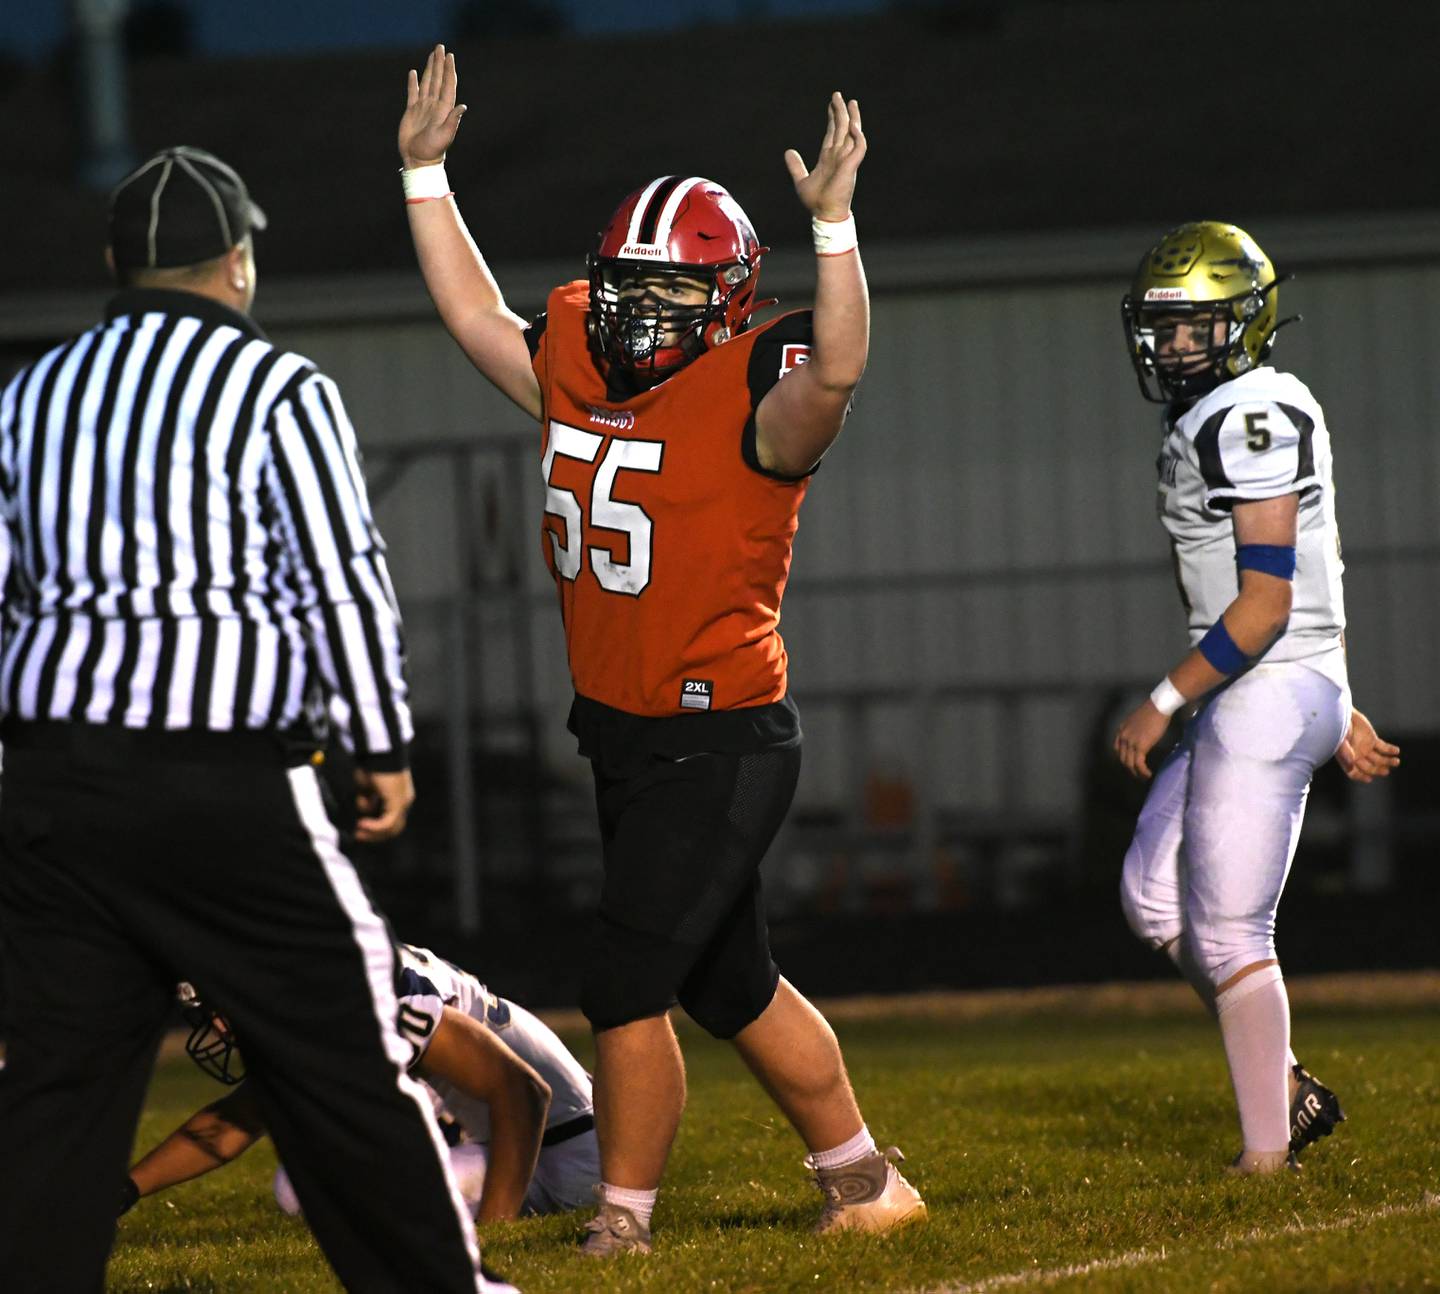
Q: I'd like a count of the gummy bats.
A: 0